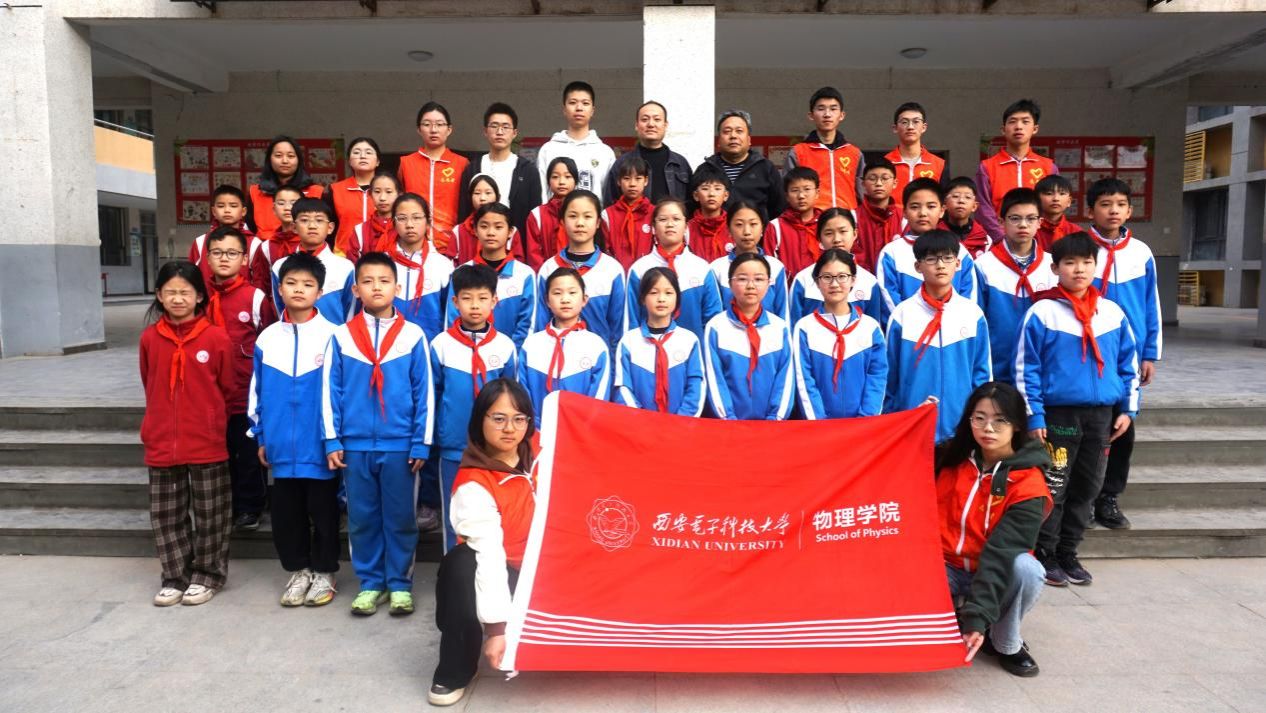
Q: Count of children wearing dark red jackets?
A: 13